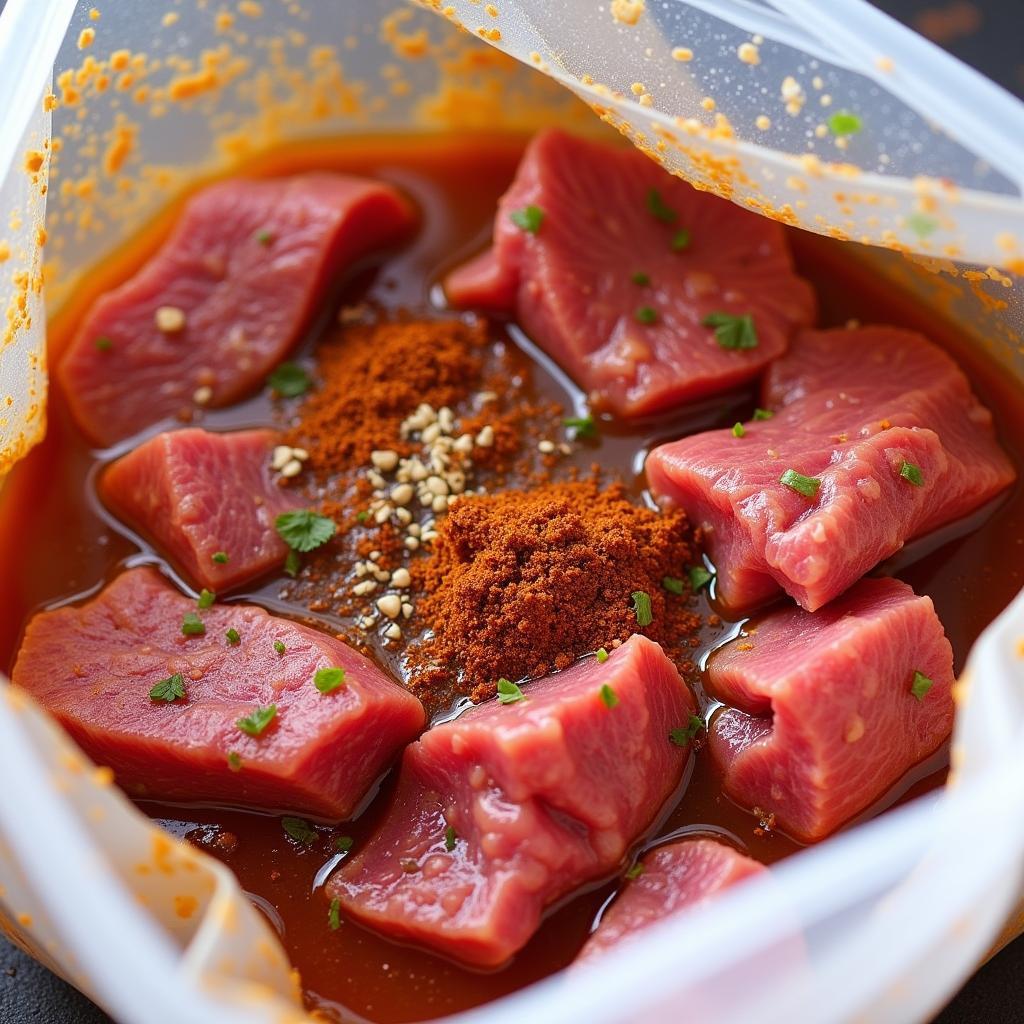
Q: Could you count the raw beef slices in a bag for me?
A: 8